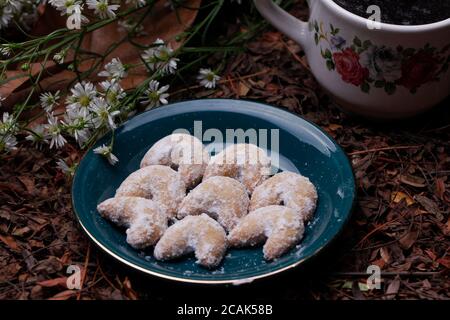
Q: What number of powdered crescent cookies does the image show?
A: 8